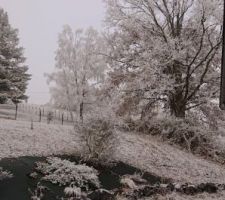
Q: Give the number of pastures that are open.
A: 1